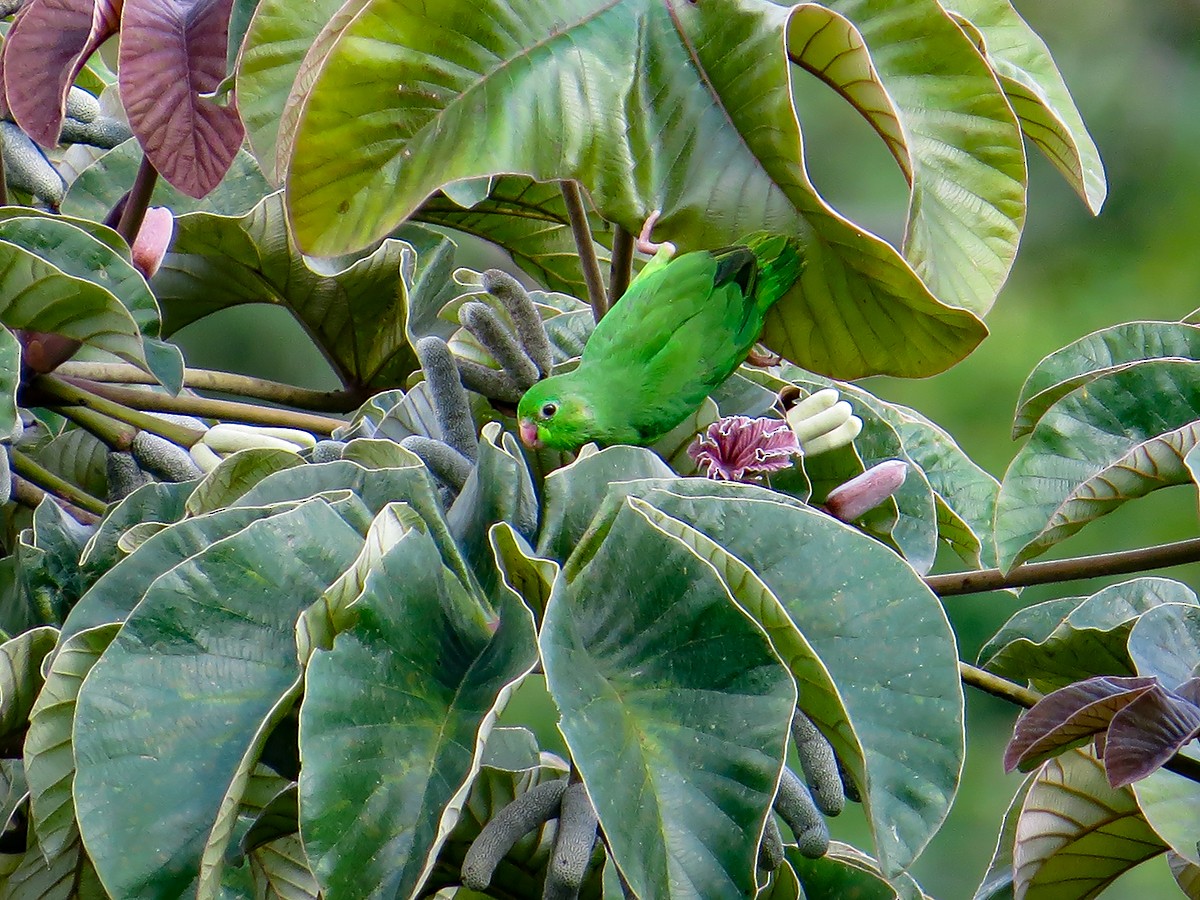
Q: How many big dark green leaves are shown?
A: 4